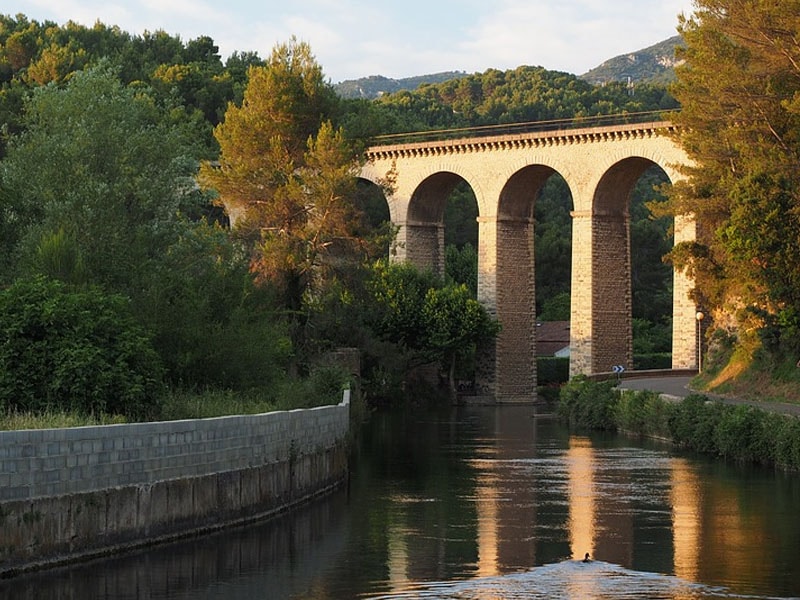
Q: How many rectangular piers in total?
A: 4